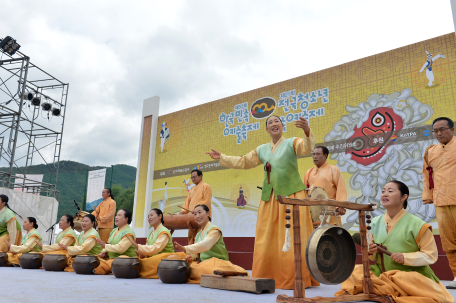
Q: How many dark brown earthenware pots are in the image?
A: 6